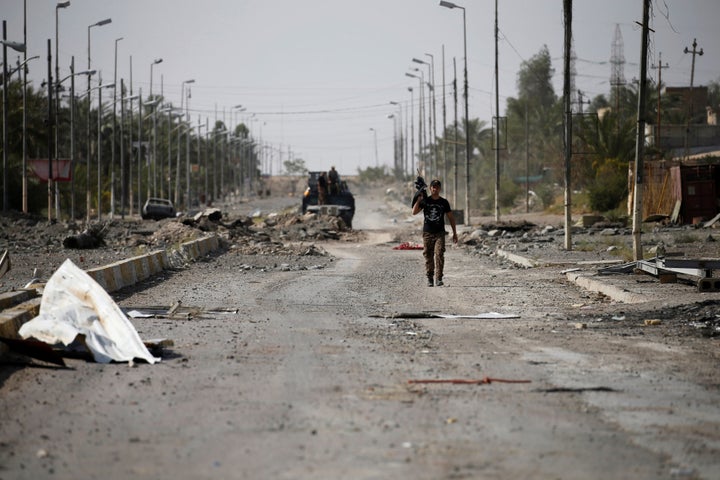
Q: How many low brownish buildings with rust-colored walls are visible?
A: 1